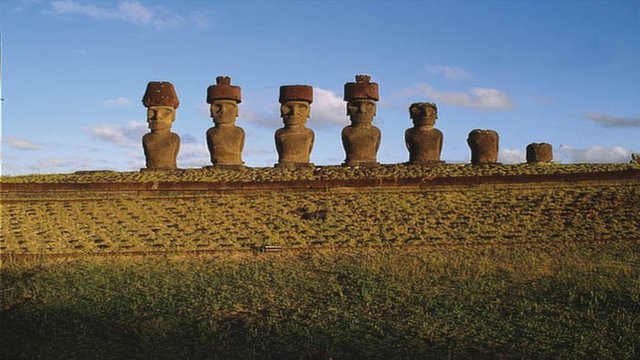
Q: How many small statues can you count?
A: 2